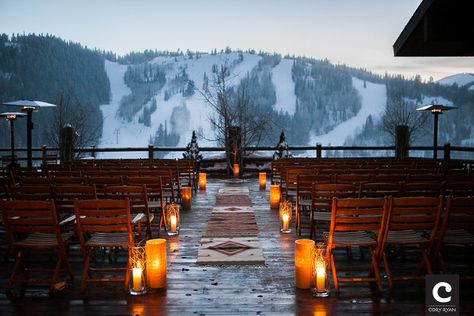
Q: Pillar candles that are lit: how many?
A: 11